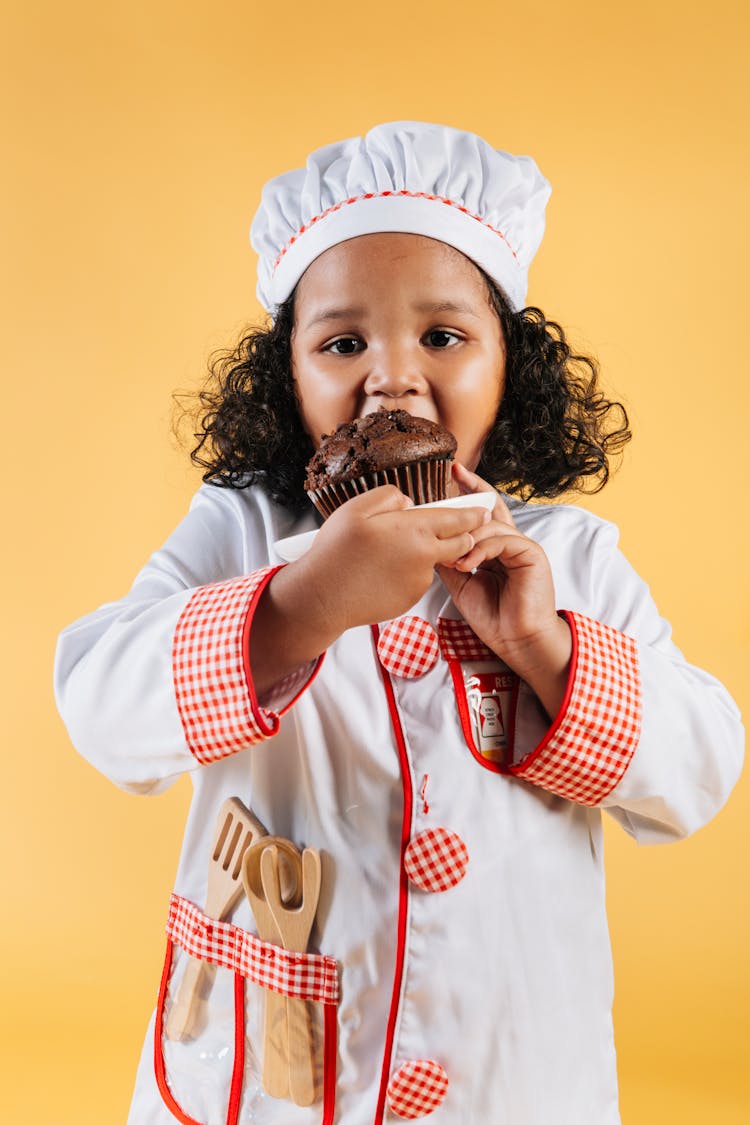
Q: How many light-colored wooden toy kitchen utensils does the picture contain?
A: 3